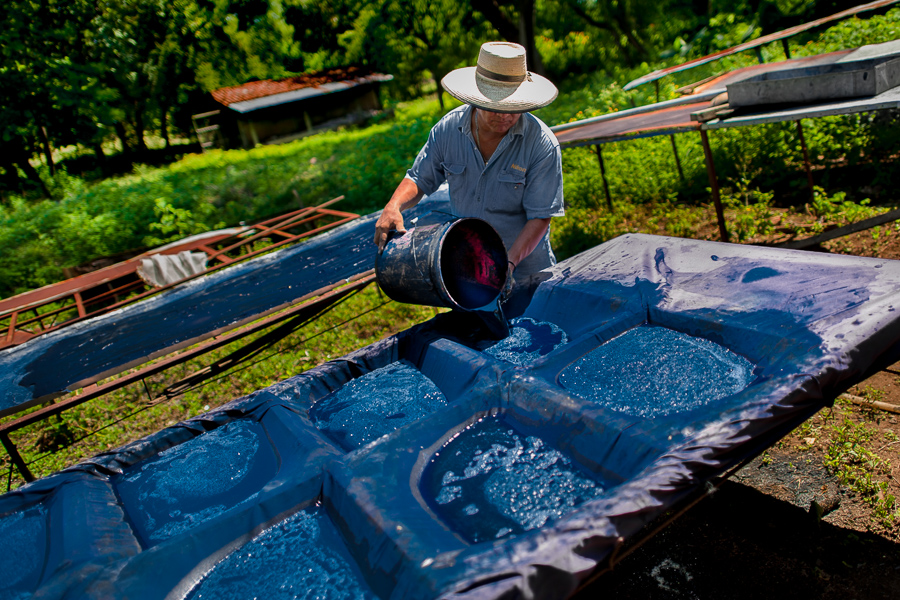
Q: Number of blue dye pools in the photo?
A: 7